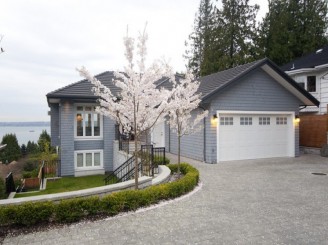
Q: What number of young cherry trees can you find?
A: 2